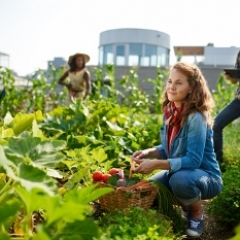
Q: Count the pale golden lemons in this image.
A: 0